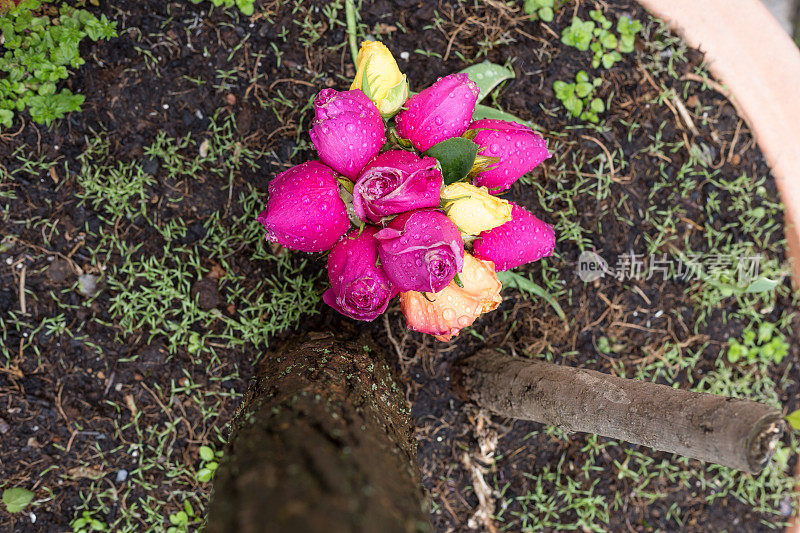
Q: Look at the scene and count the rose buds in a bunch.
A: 11